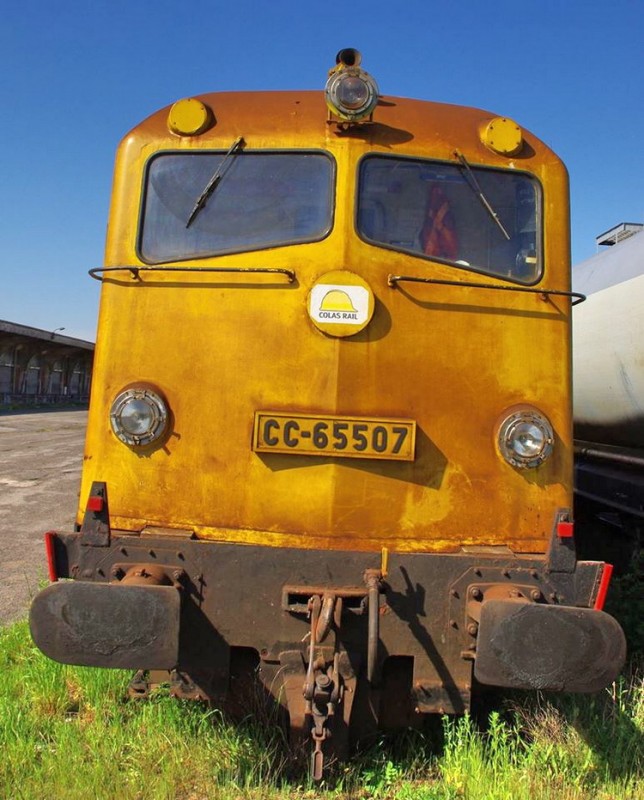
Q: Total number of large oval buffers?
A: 2